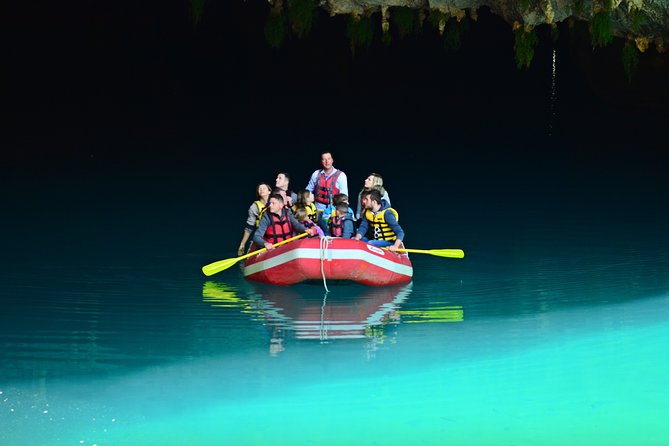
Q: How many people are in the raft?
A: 10